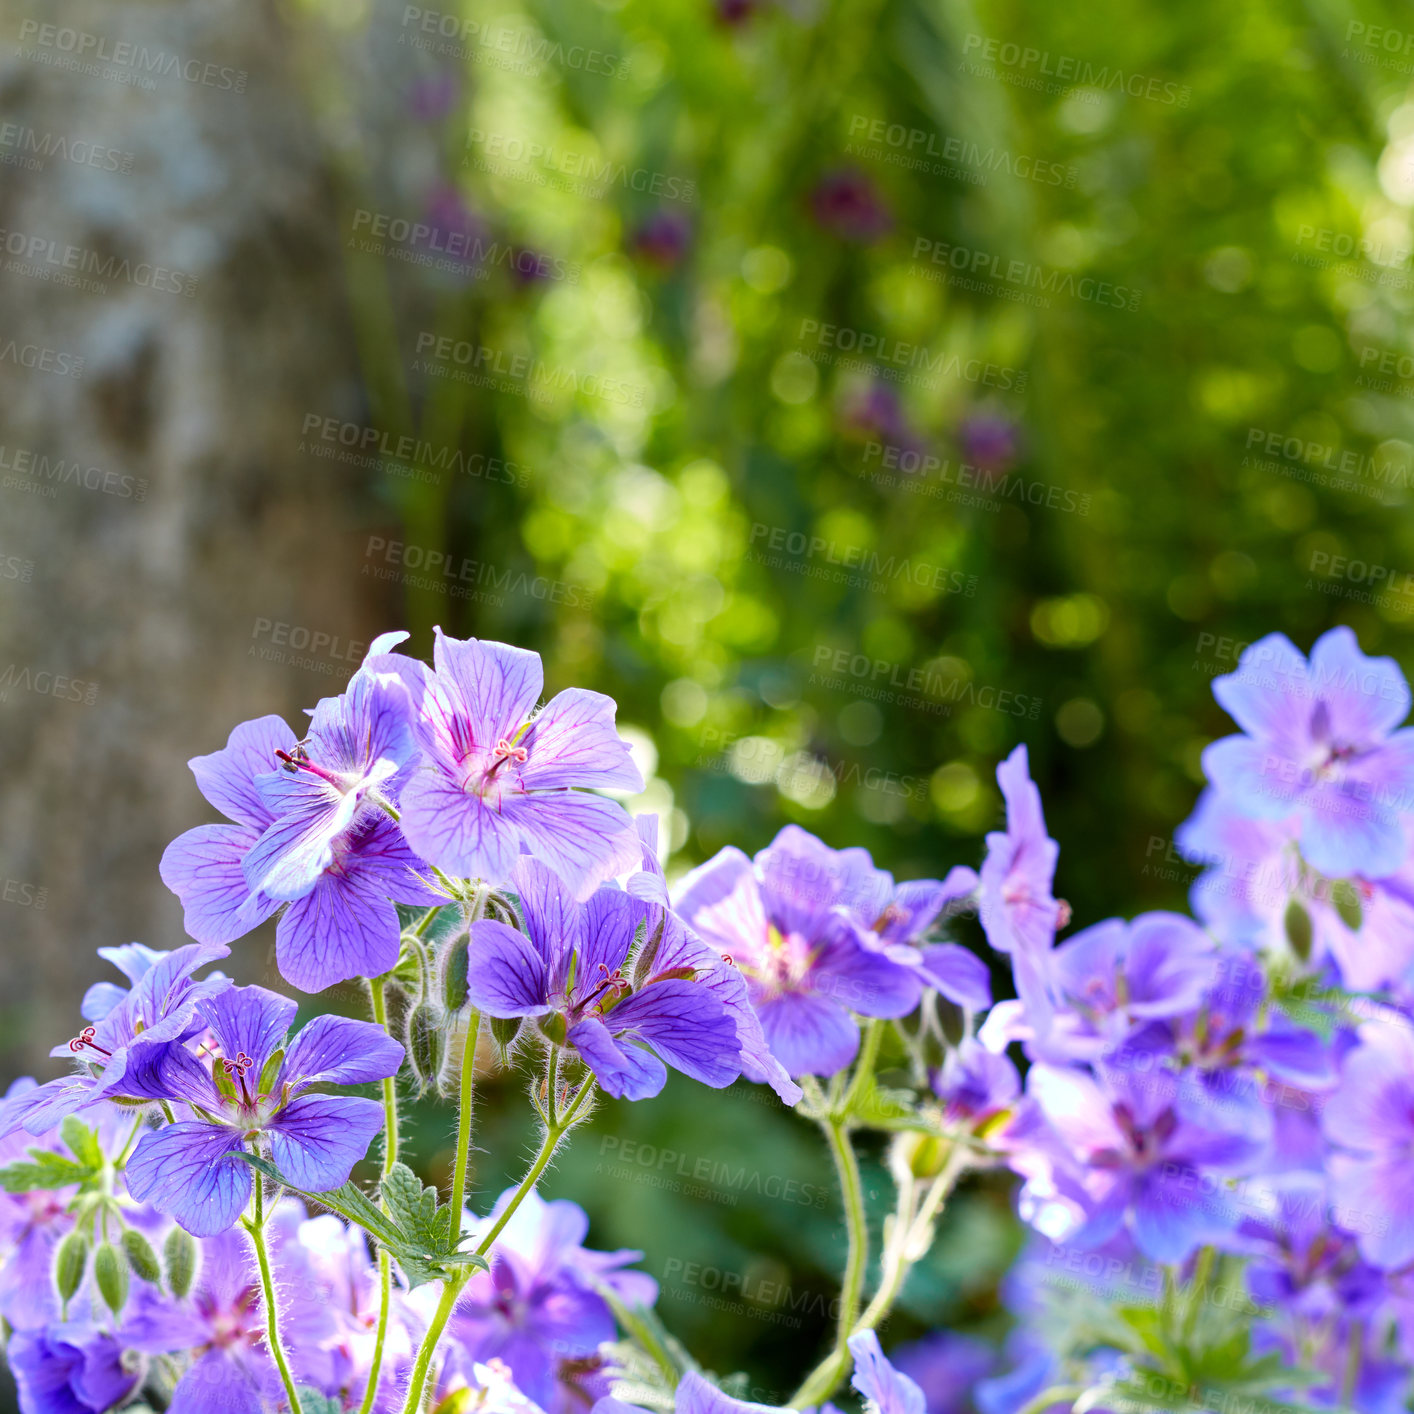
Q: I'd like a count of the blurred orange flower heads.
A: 0